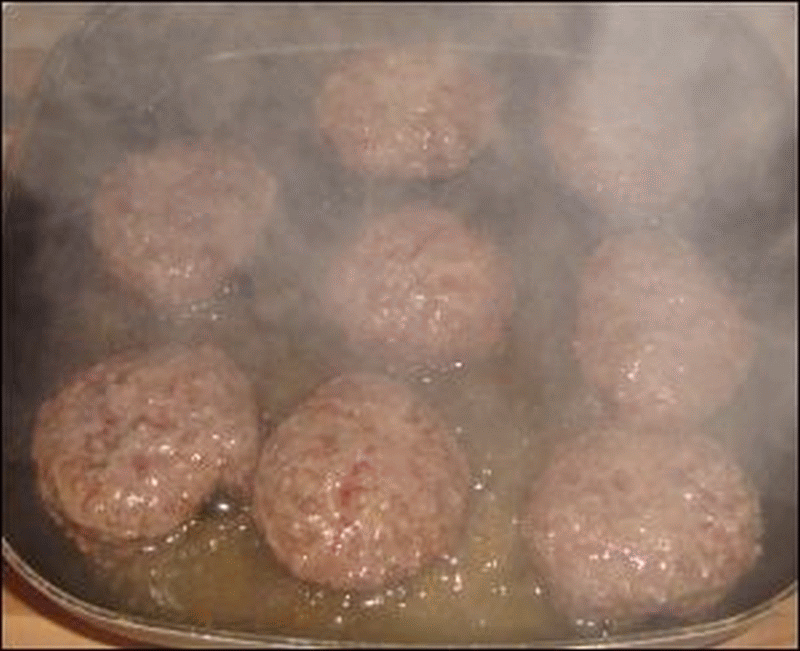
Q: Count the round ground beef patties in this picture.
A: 8